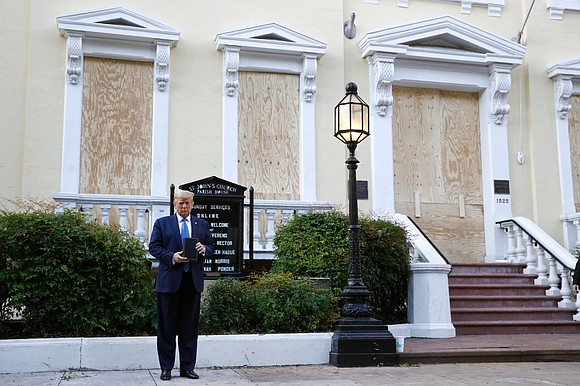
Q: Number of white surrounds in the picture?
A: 4